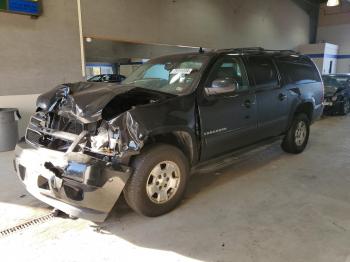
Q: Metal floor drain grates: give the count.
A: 1